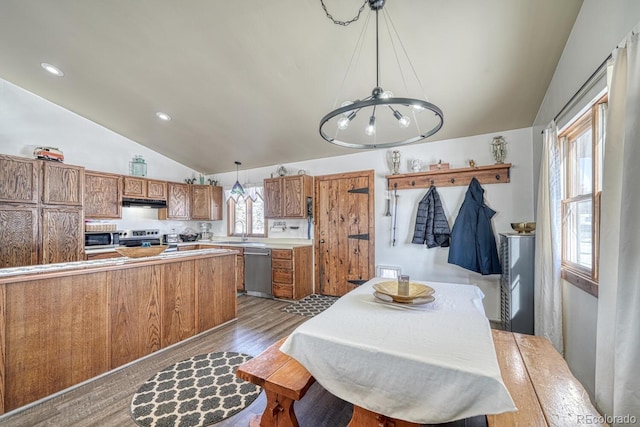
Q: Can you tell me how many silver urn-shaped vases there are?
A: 2